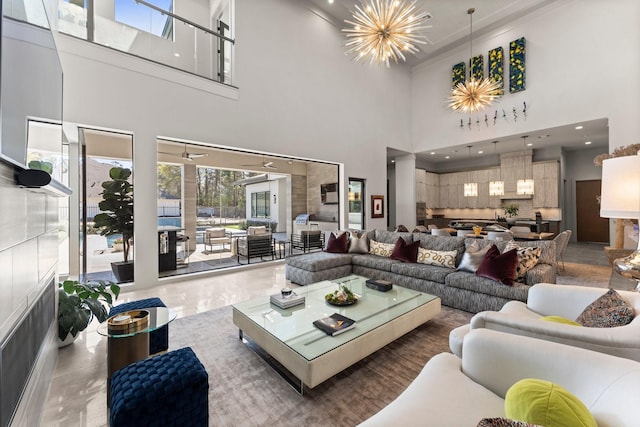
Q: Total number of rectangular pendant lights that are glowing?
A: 3